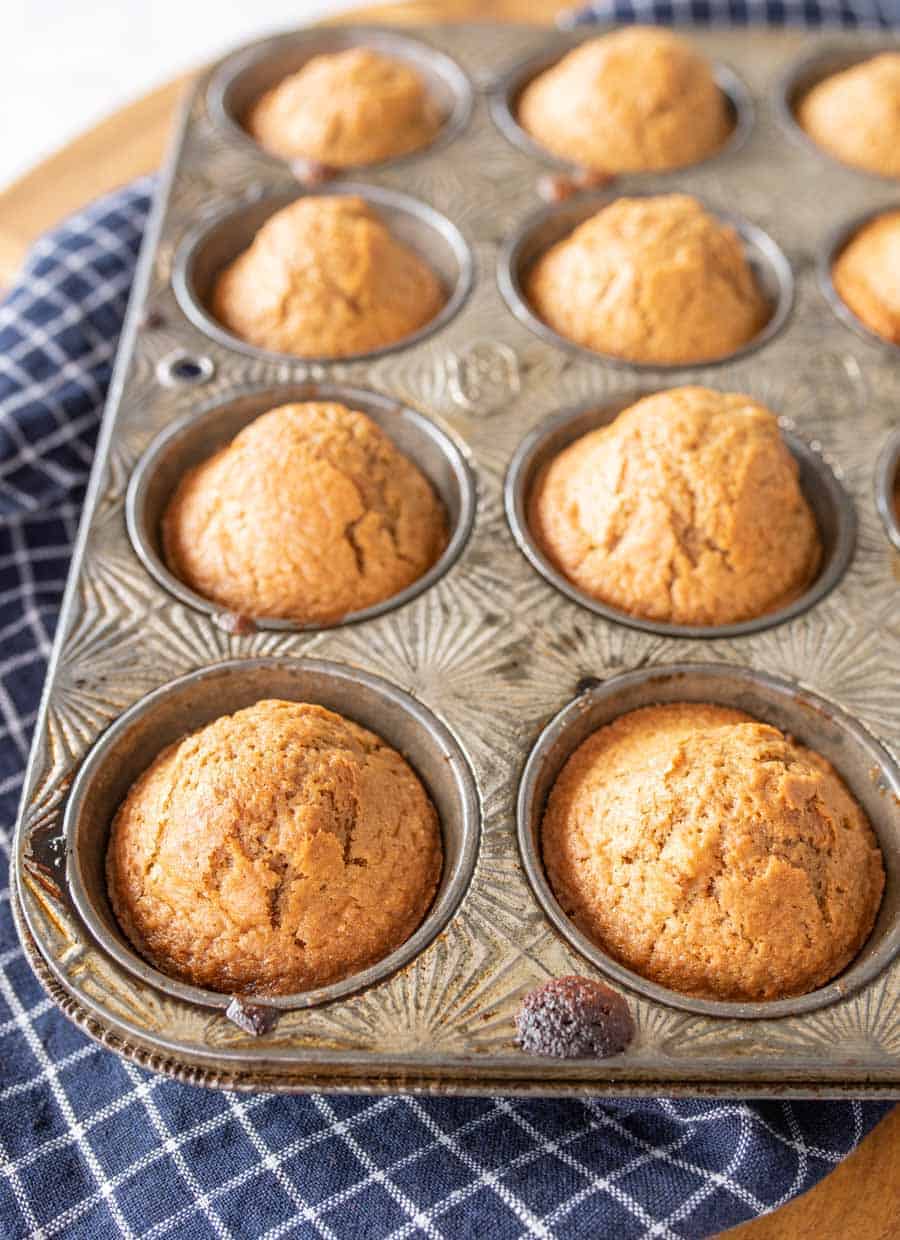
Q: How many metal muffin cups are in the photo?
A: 11